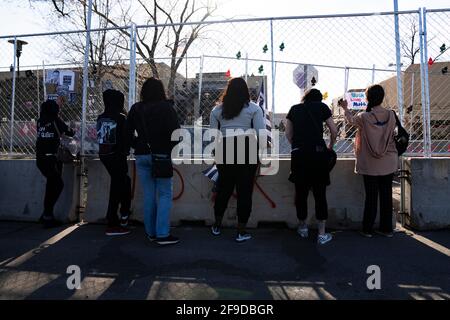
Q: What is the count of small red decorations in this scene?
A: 2